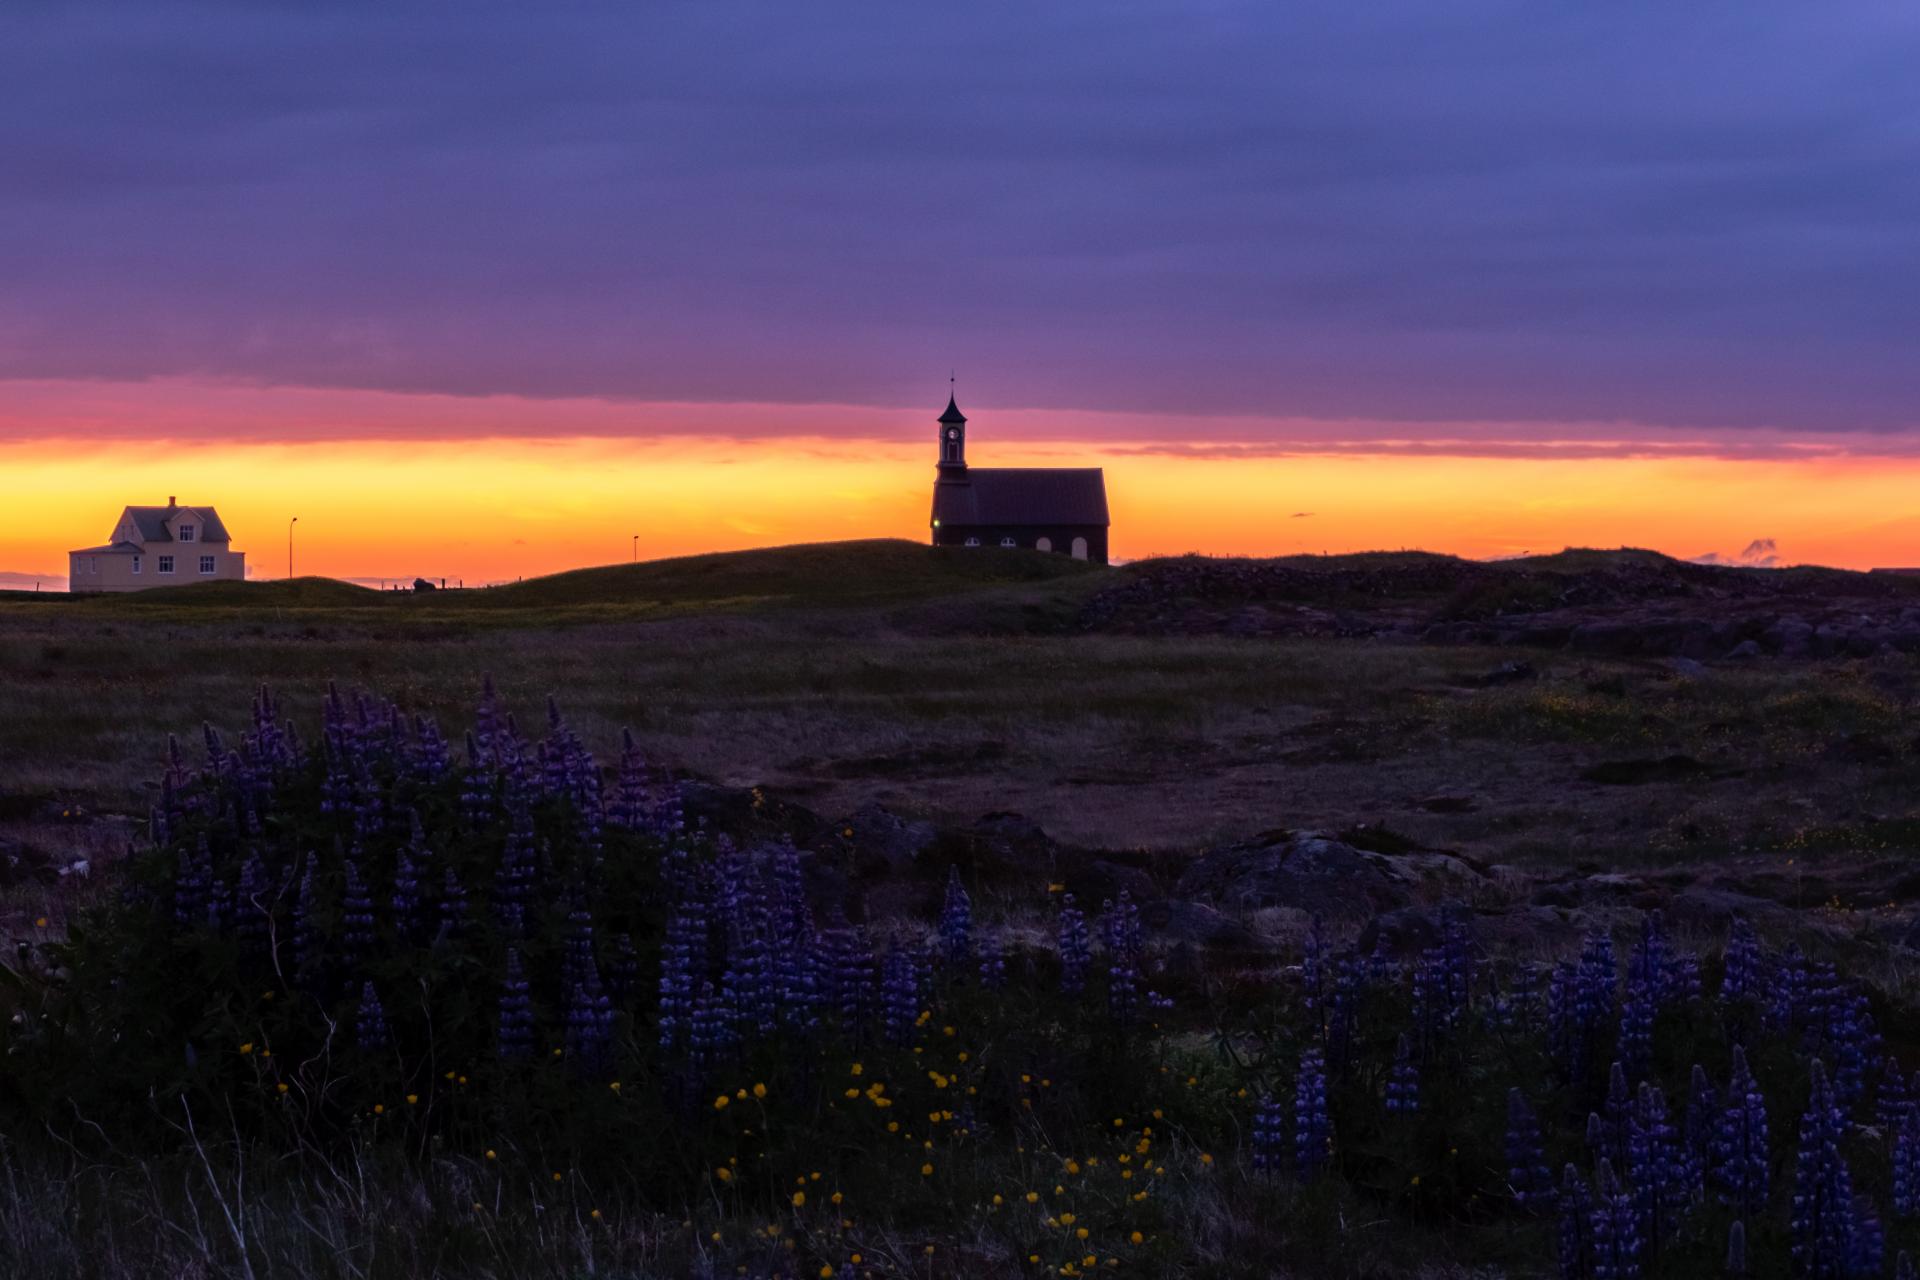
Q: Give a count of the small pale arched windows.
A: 4